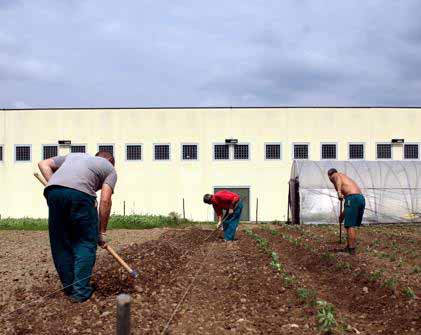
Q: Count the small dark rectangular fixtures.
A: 3